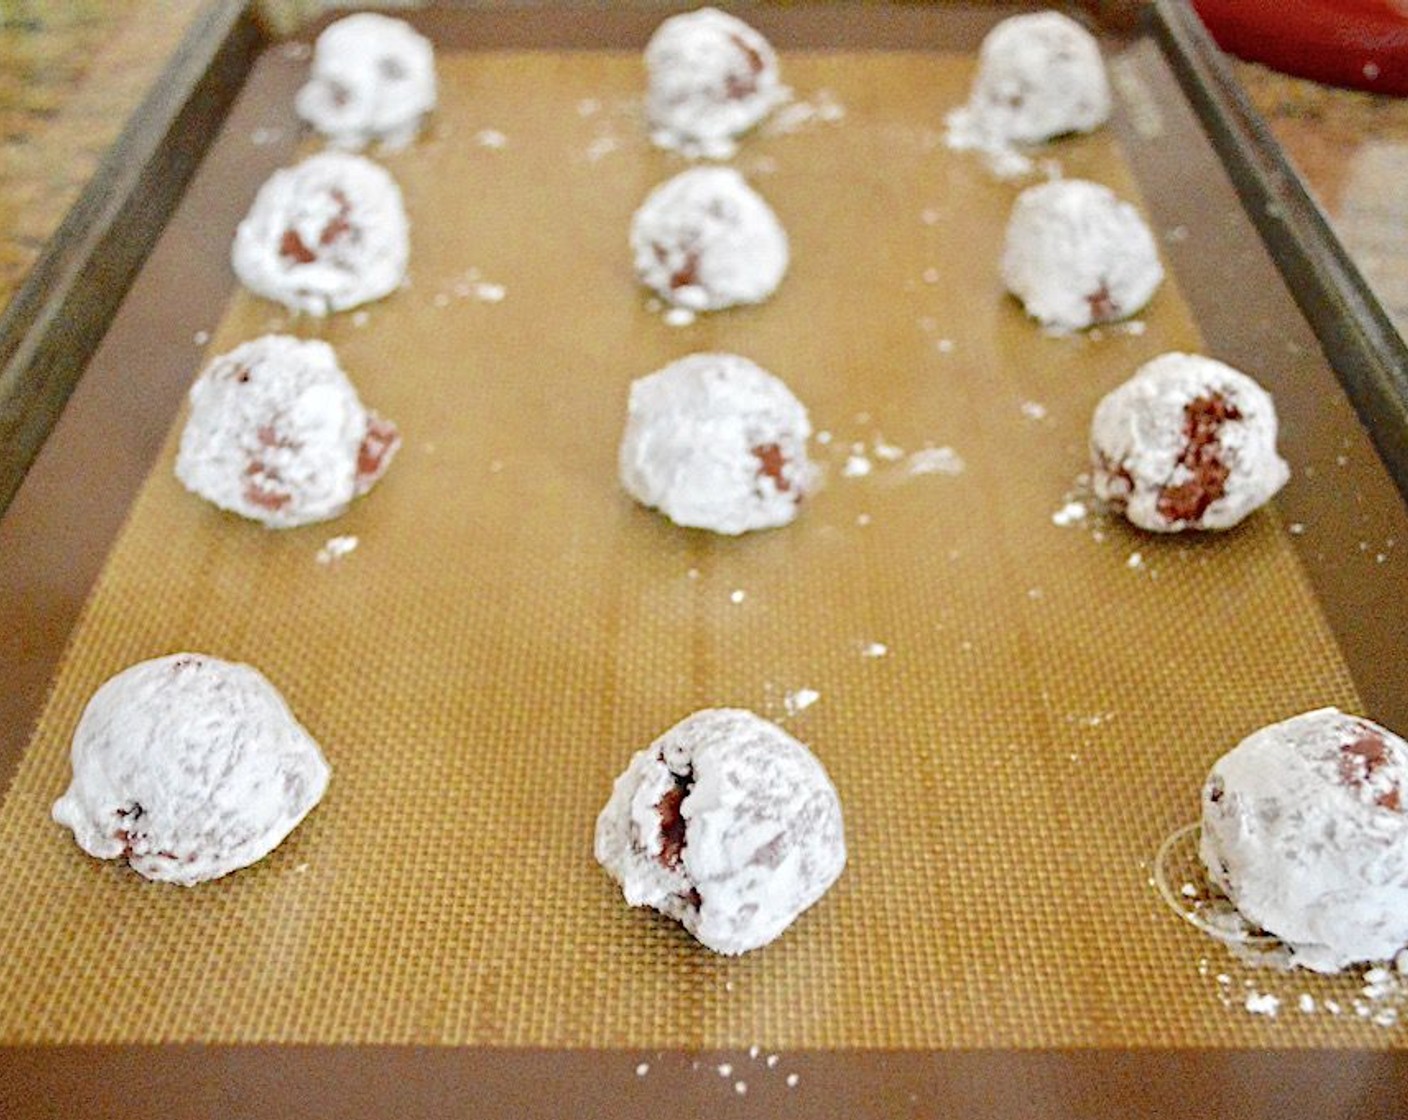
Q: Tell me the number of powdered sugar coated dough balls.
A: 12